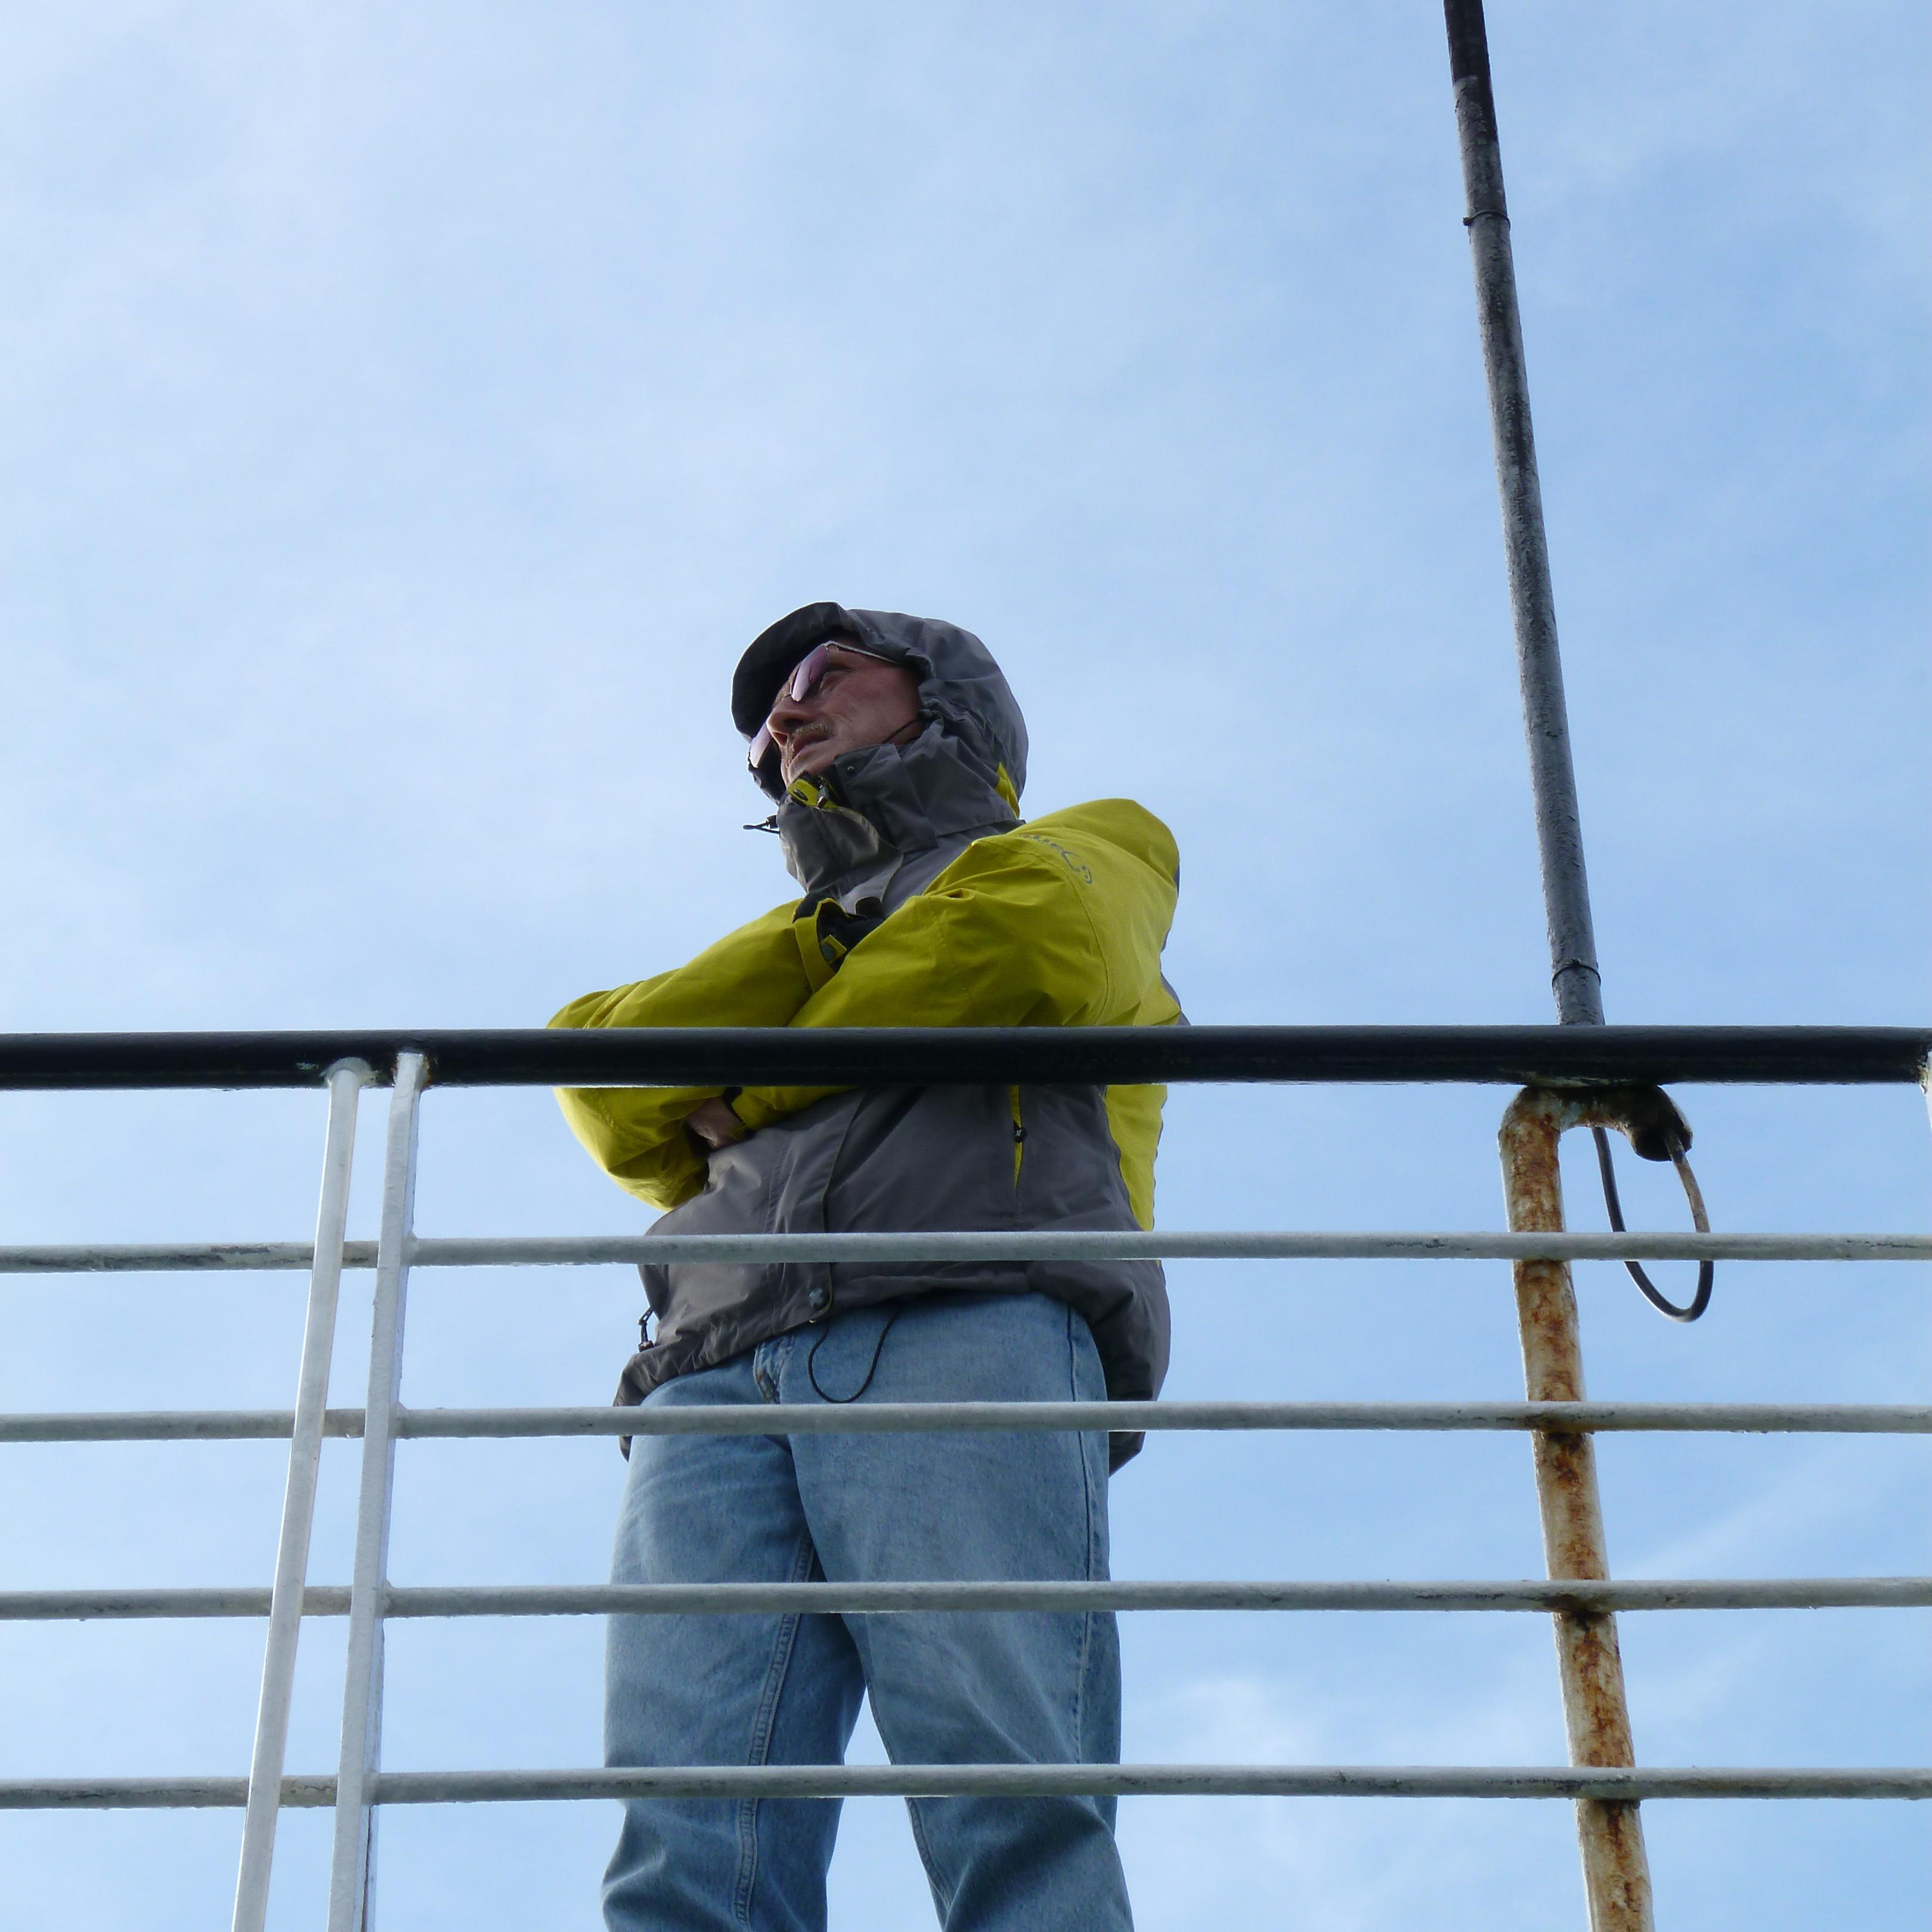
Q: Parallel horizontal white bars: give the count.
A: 4